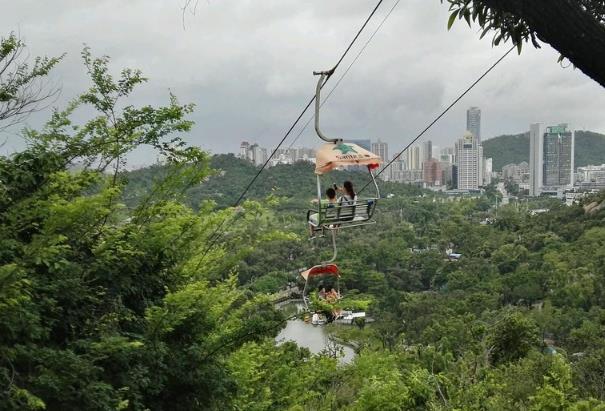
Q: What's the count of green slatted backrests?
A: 1